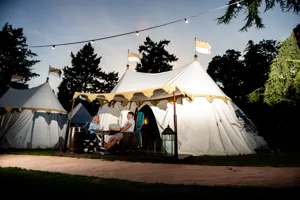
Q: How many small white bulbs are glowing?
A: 6